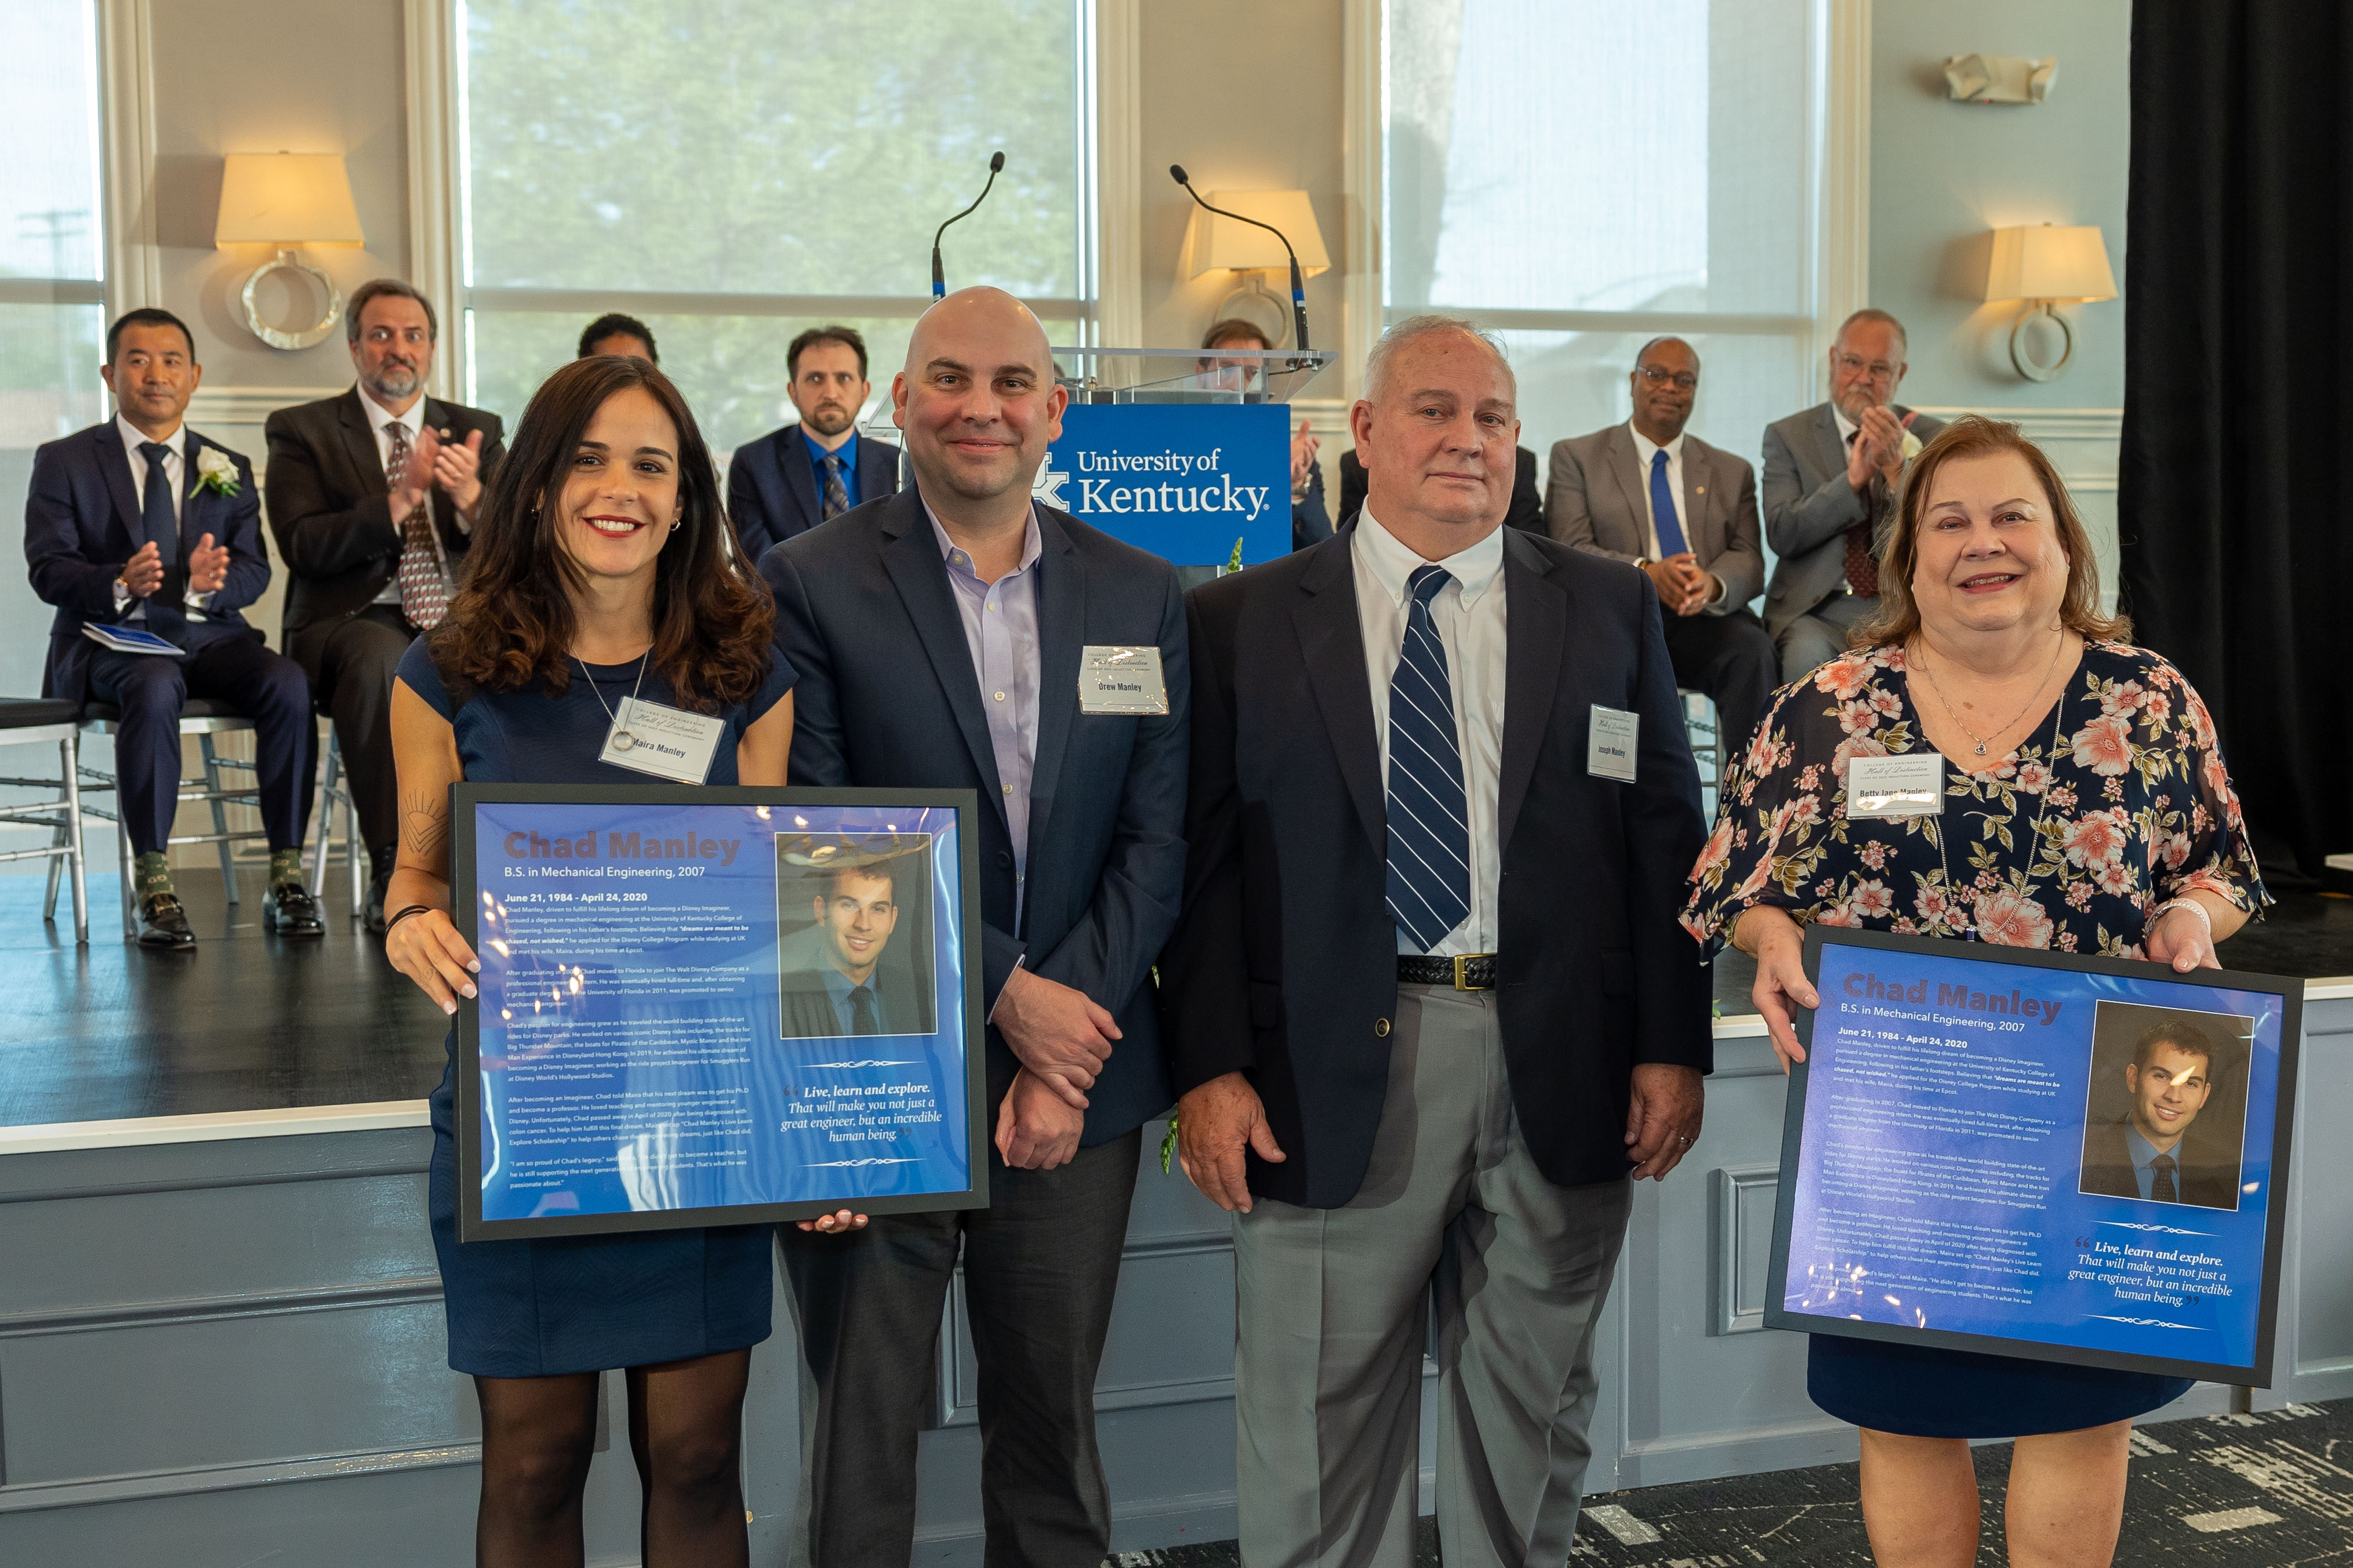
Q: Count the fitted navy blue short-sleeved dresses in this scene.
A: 1